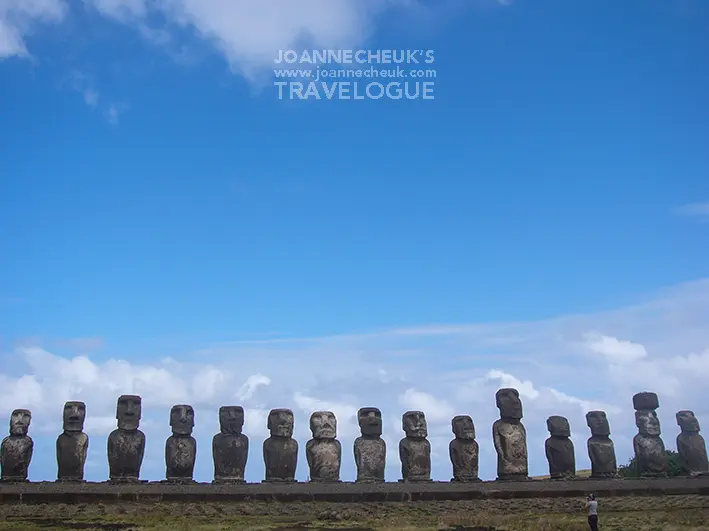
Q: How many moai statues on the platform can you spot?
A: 15